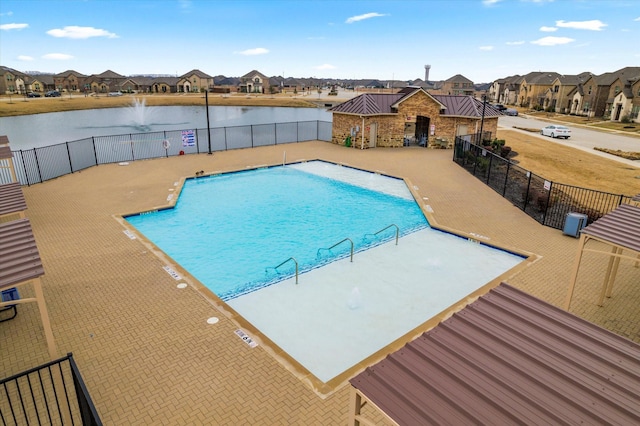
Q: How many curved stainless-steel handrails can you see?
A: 3